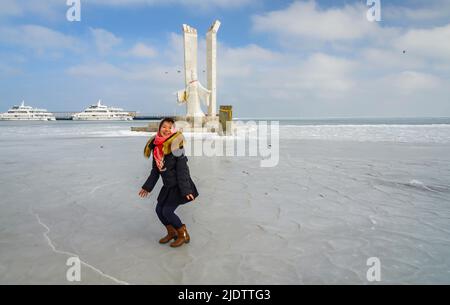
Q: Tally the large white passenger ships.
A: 2